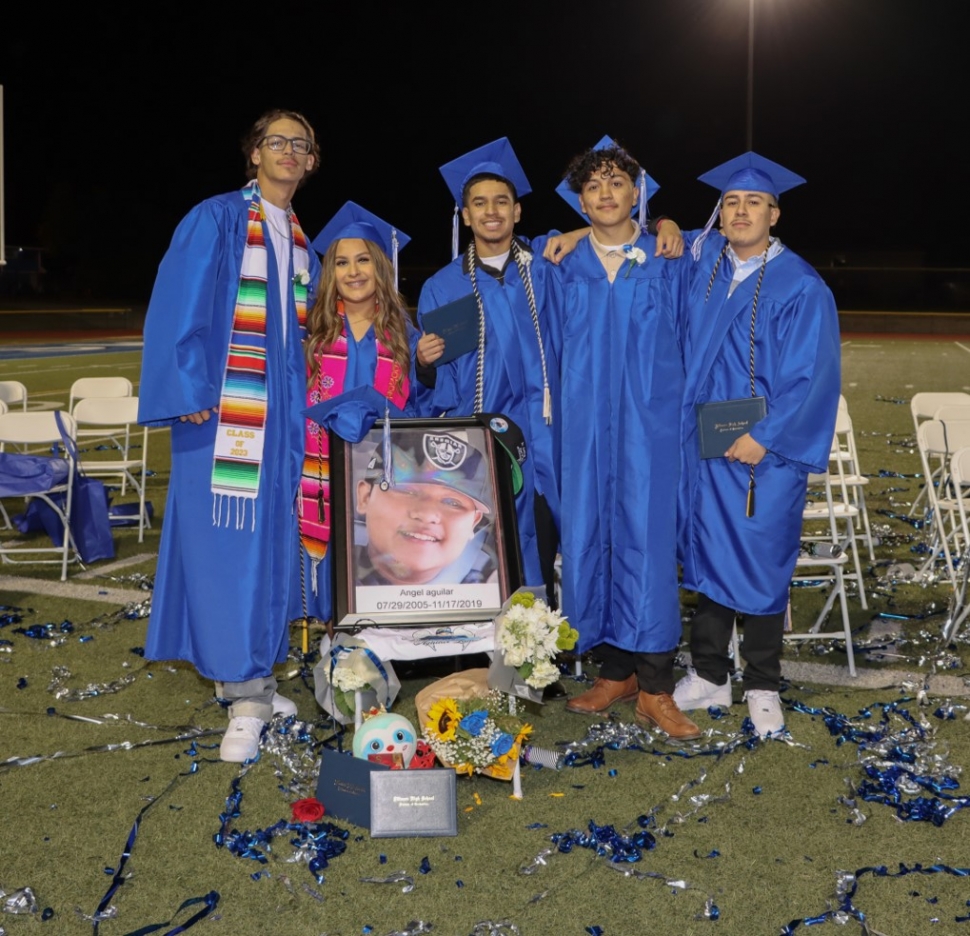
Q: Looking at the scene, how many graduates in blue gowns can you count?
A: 5